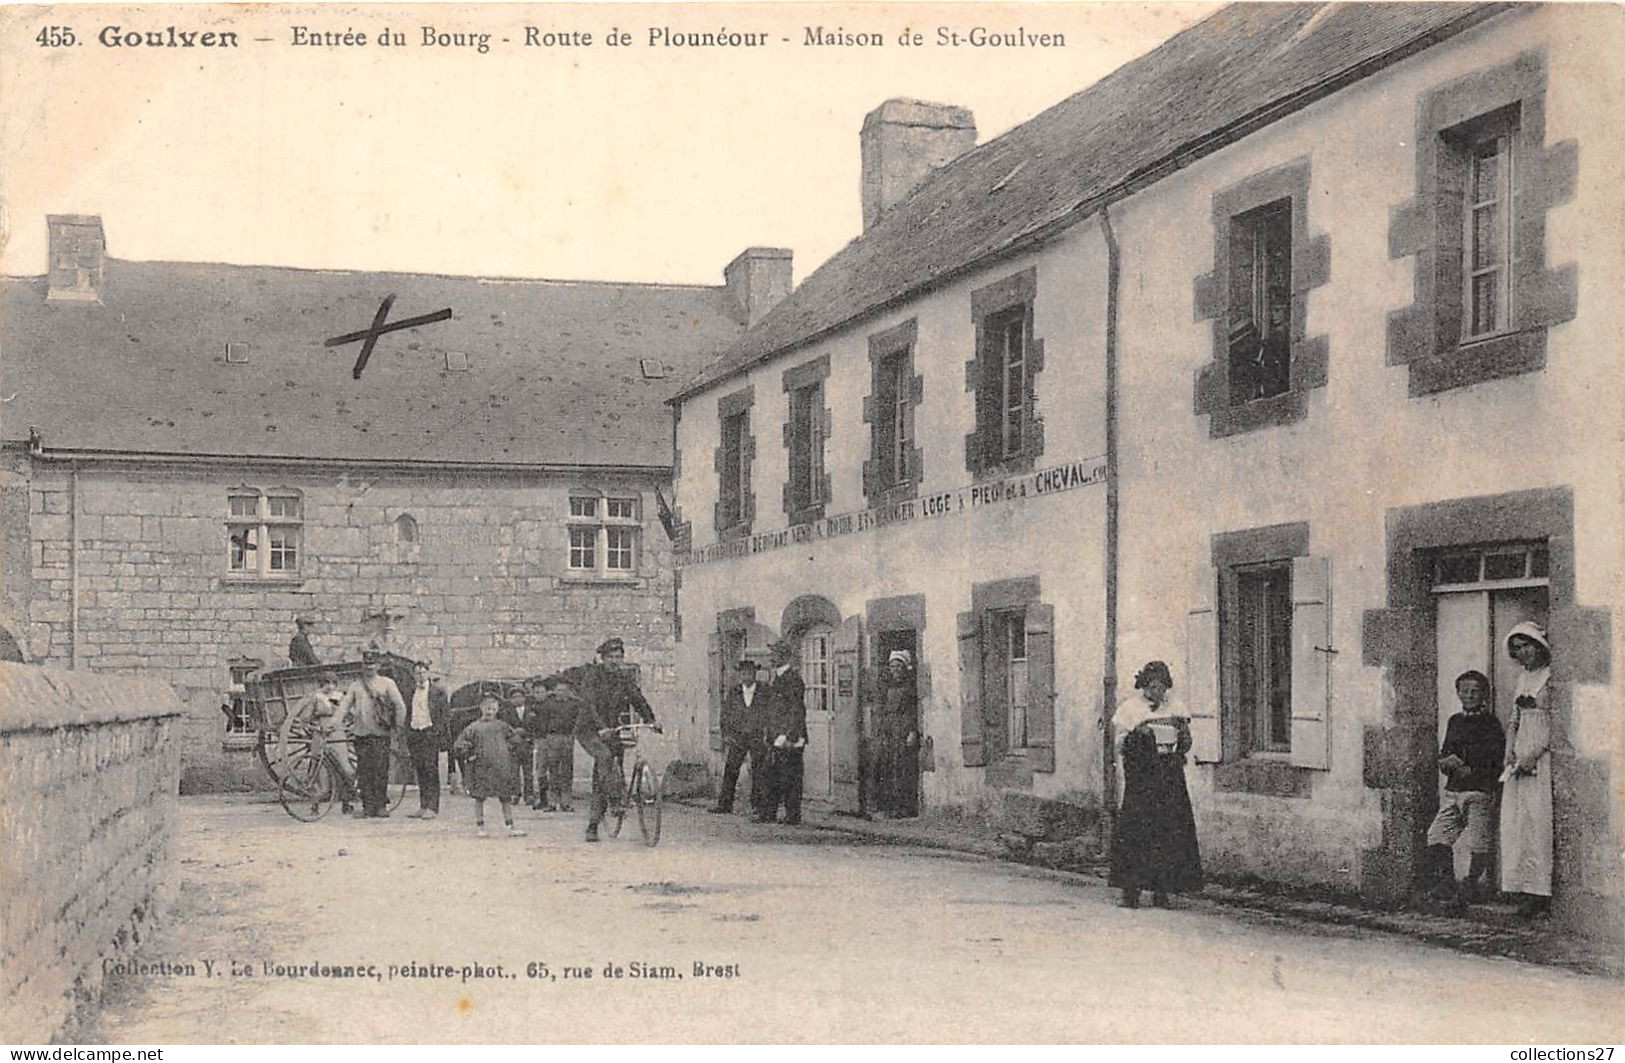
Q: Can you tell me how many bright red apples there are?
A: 0